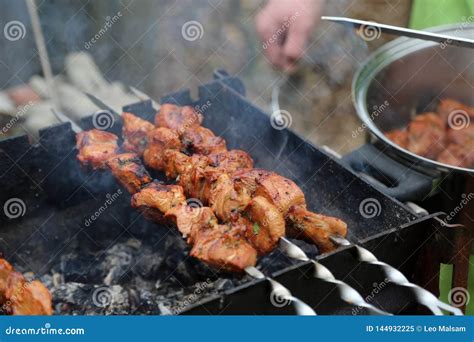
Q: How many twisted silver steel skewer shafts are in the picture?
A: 3